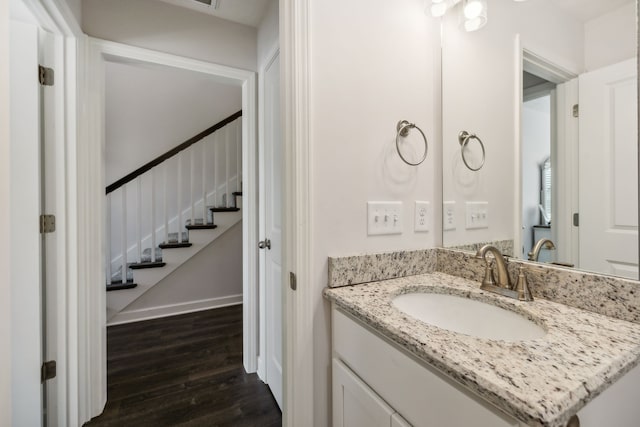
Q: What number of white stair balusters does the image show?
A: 11